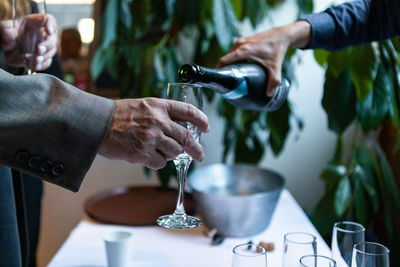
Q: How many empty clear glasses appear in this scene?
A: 5